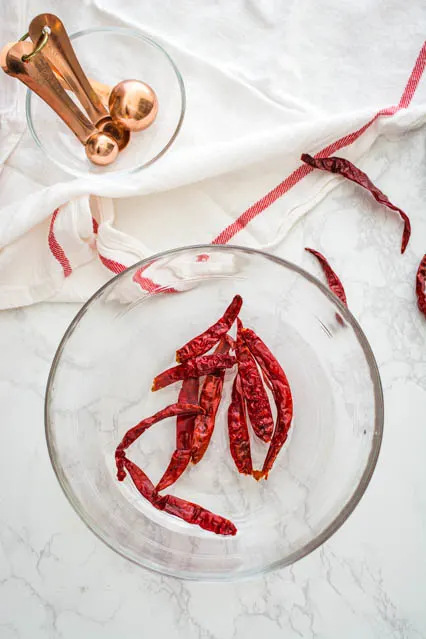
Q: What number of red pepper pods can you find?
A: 12